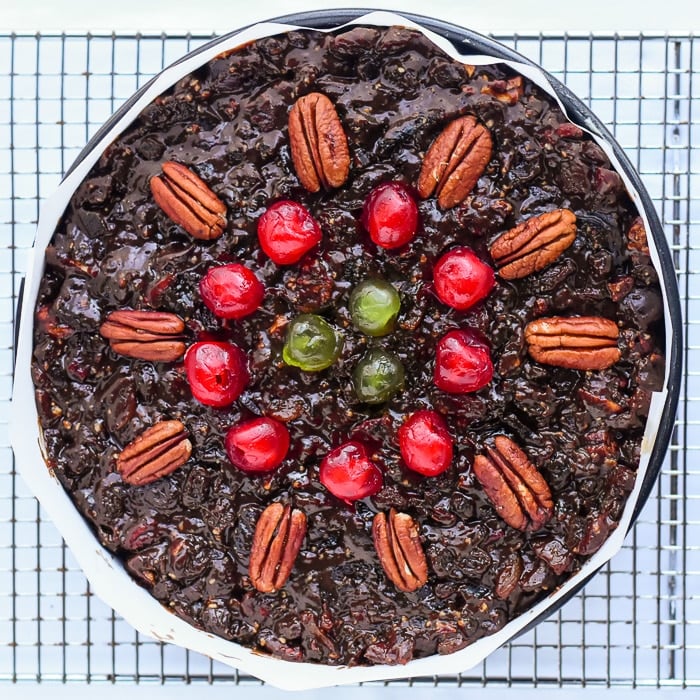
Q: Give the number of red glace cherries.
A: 9